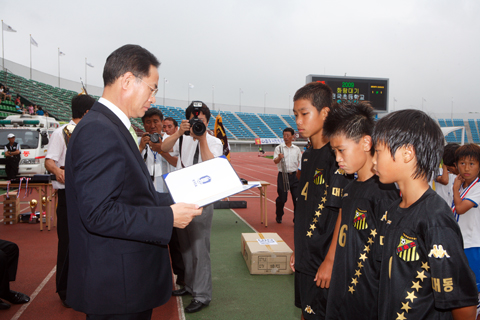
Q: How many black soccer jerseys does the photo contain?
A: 3